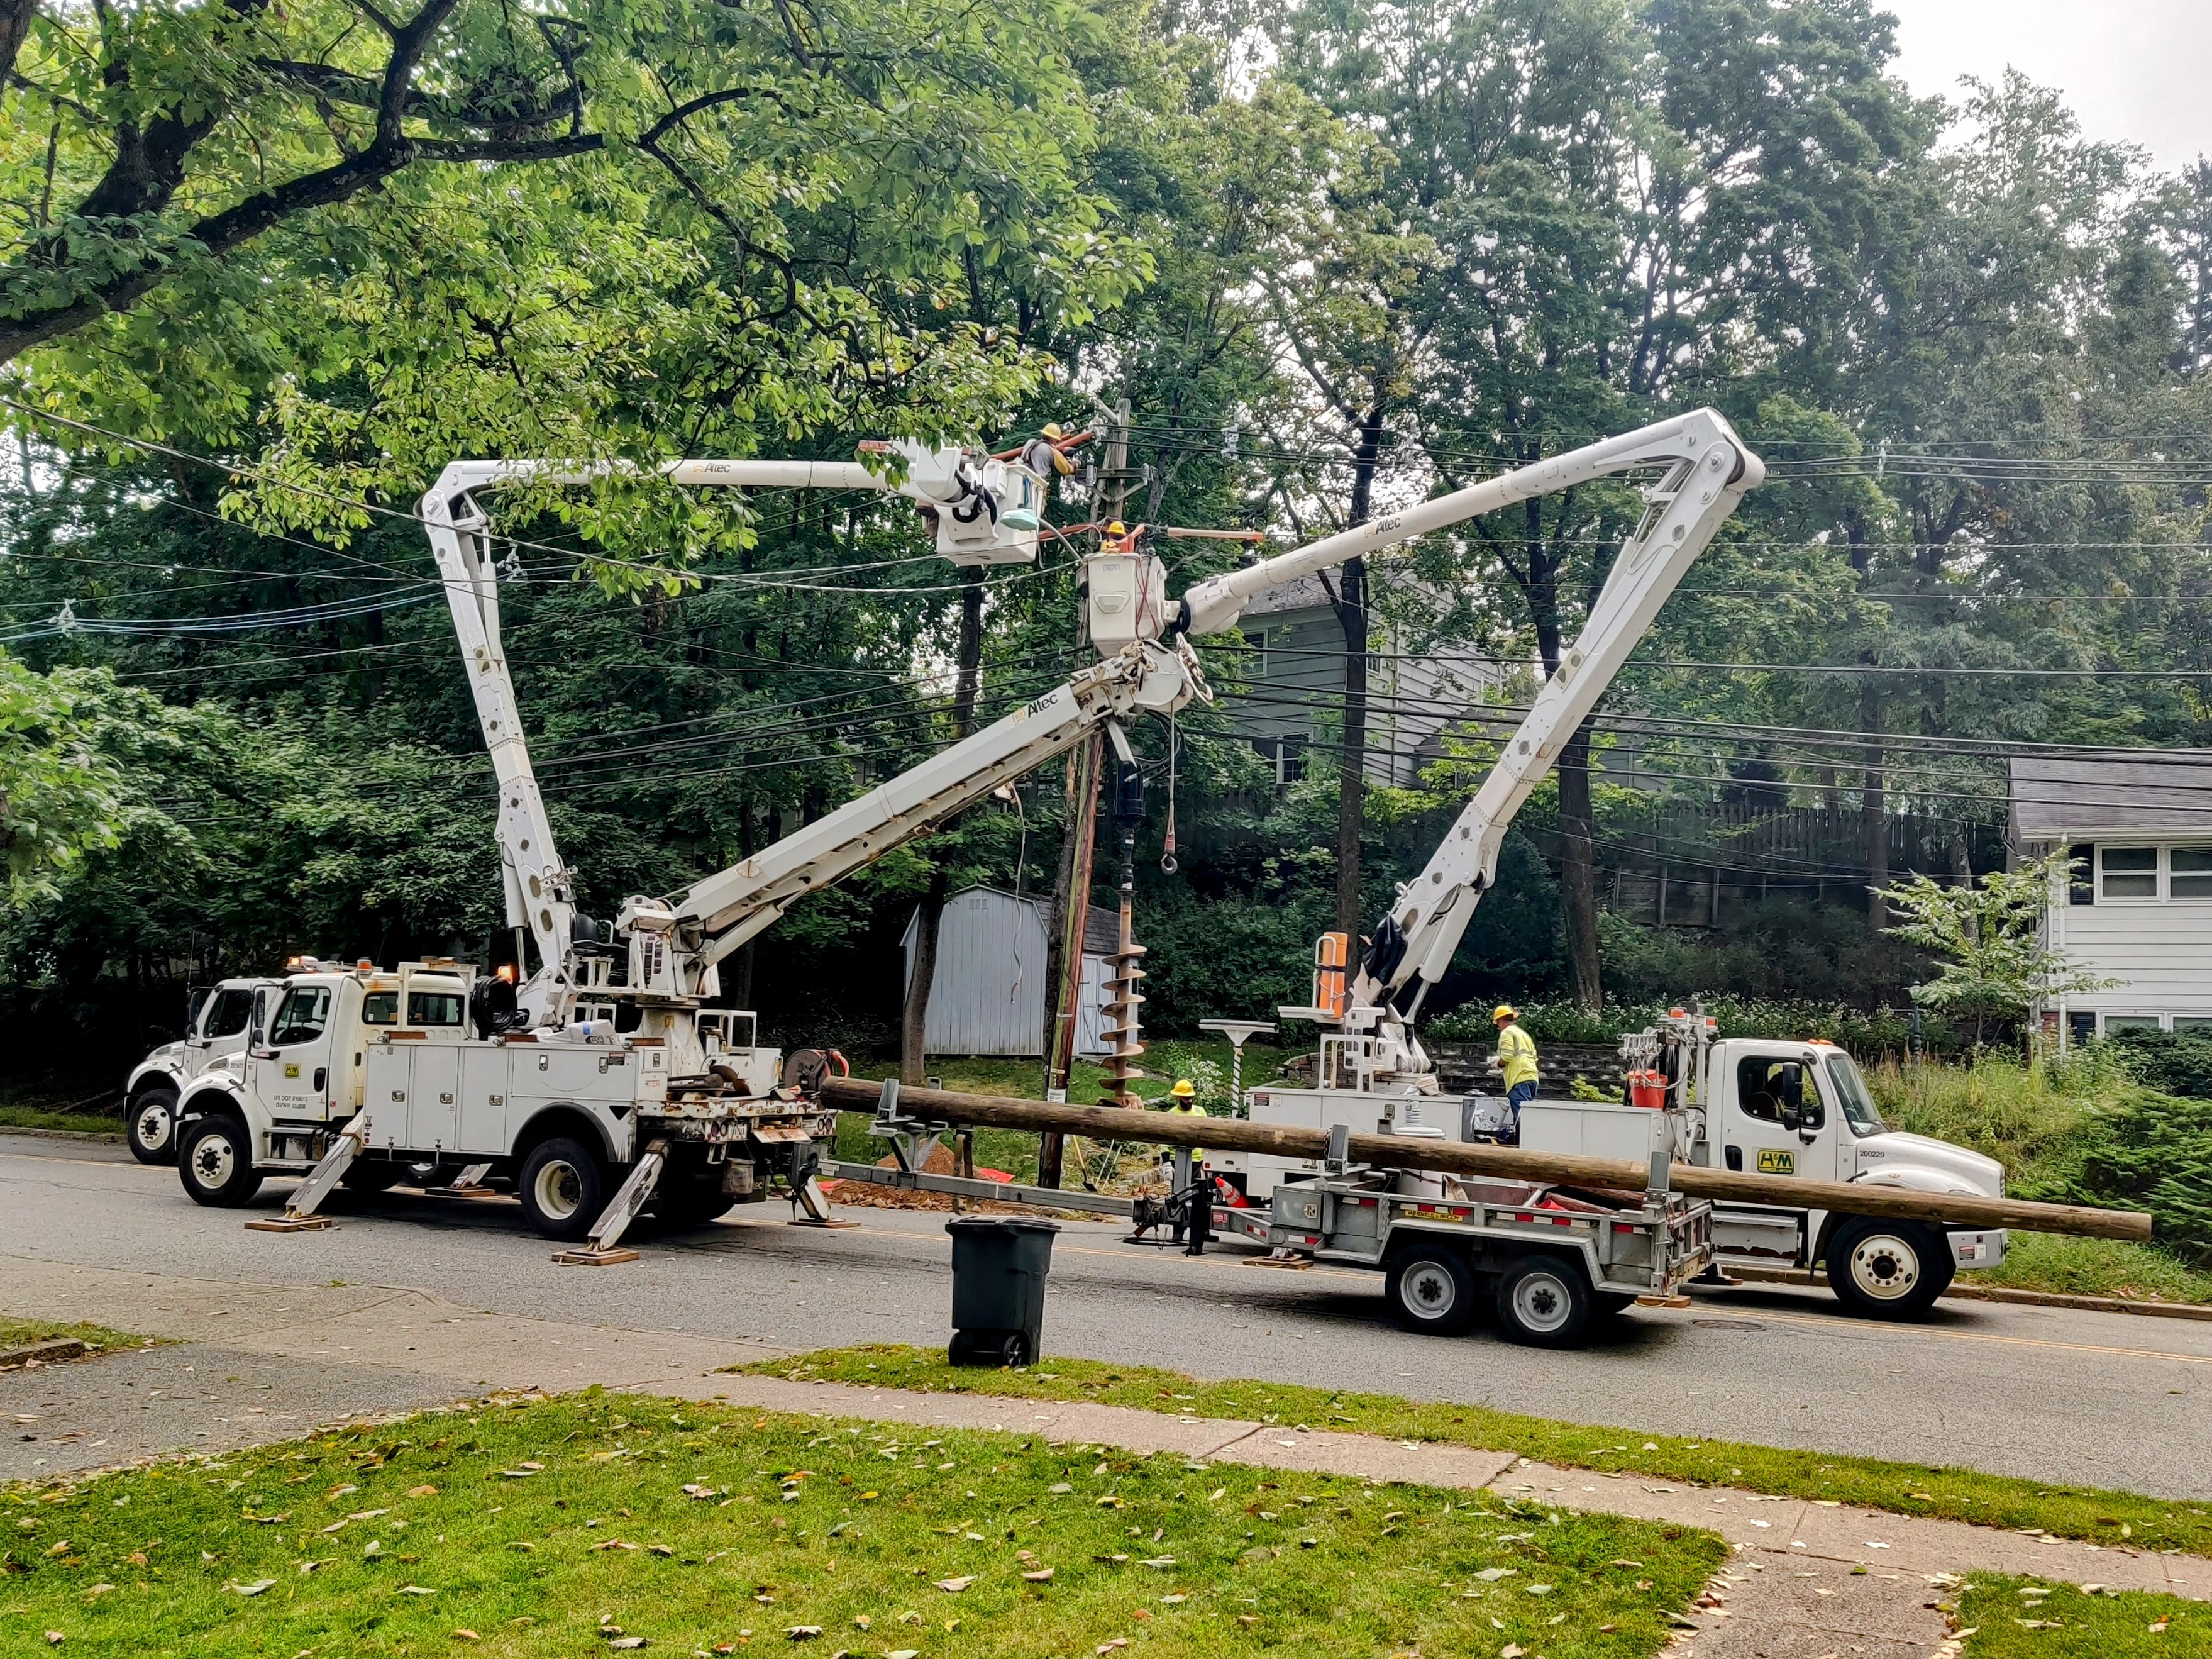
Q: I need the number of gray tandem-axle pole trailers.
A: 1